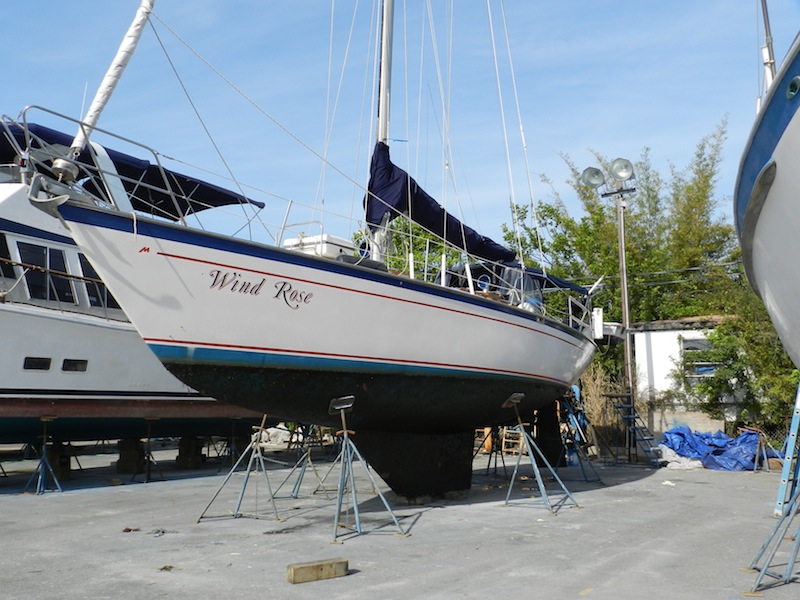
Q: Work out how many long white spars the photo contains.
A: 2